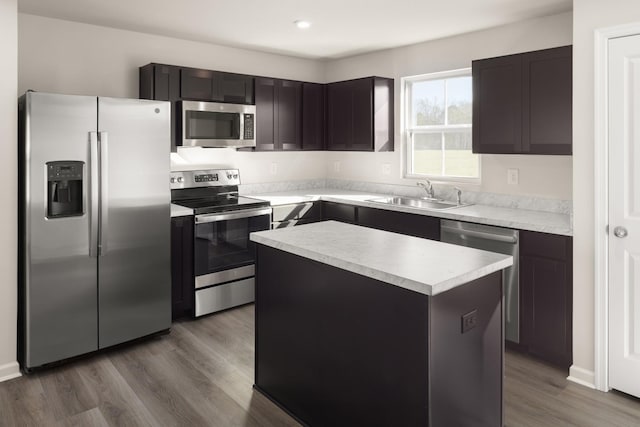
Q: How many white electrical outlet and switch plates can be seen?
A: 4